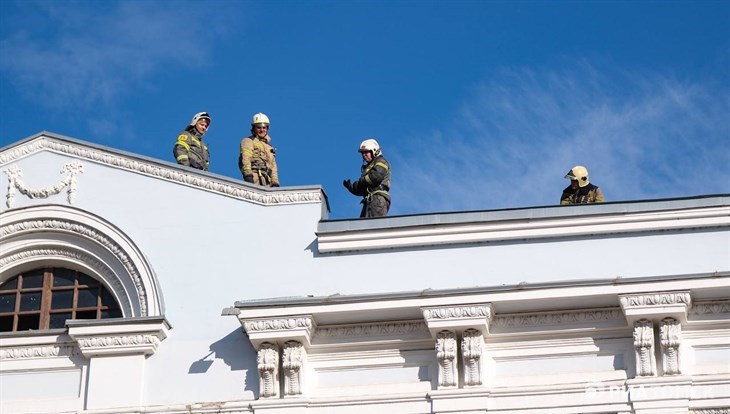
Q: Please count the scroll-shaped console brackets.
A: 6